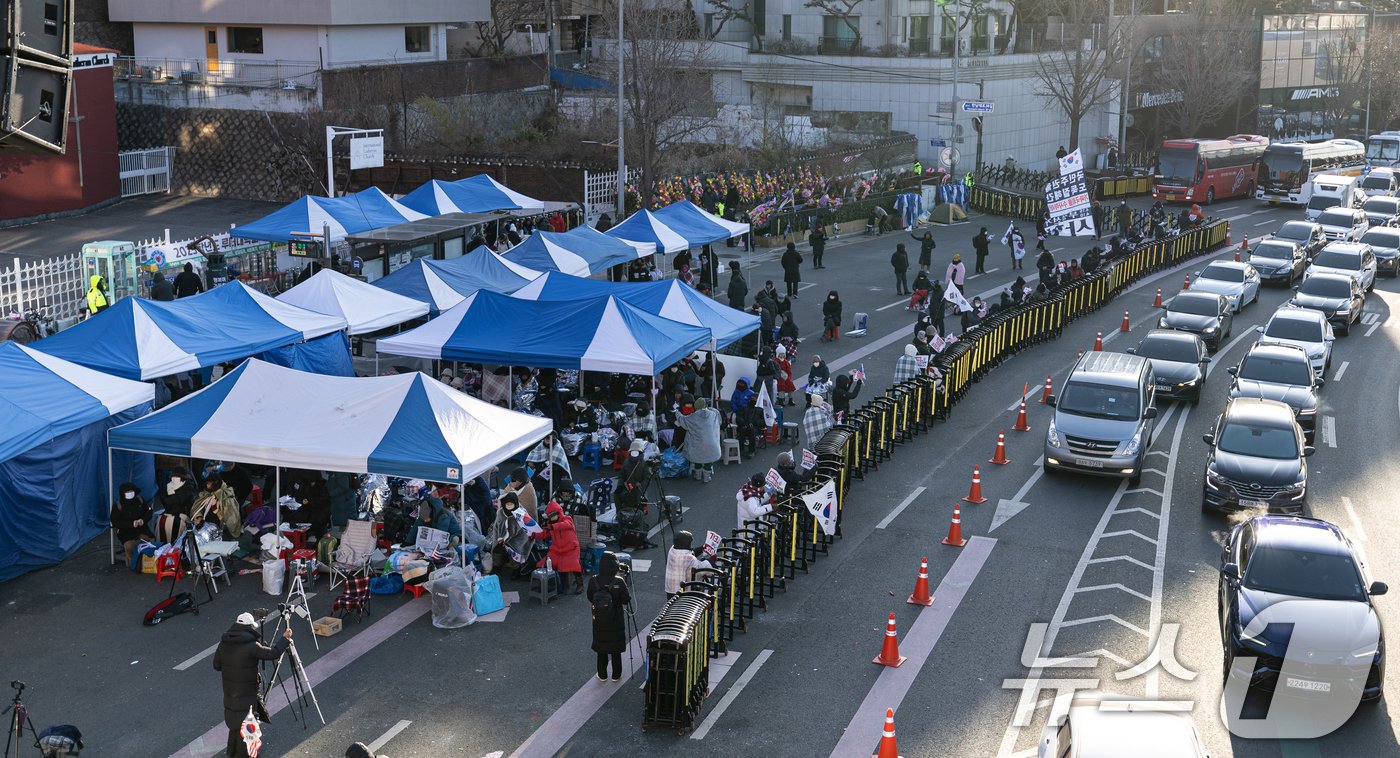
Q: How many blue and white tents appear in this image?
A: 10